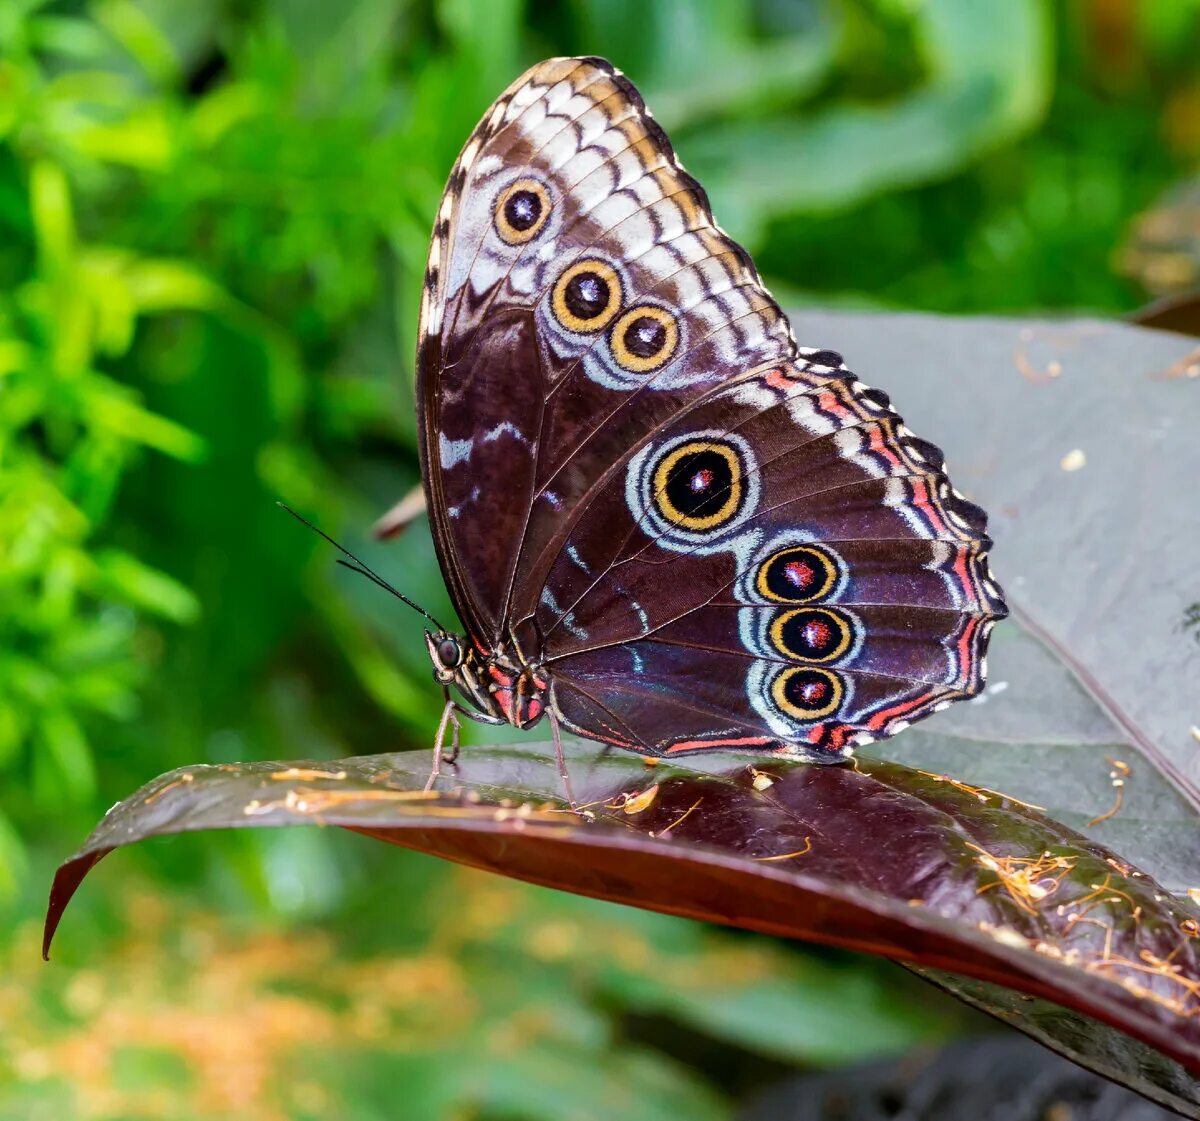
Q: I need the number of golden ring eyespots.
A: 7